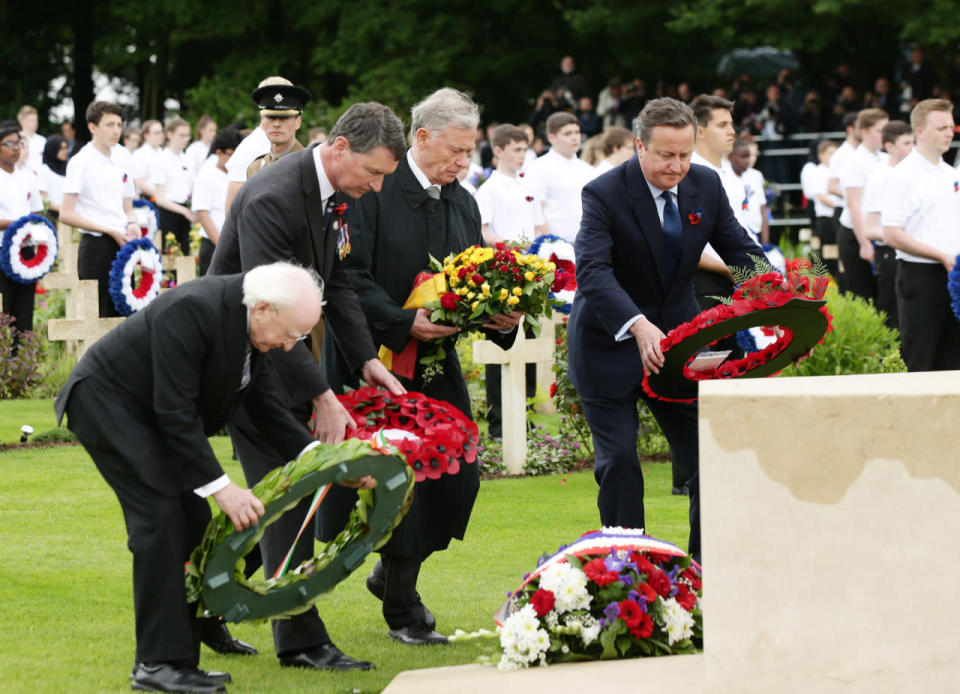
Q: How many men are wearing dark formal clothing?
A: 4